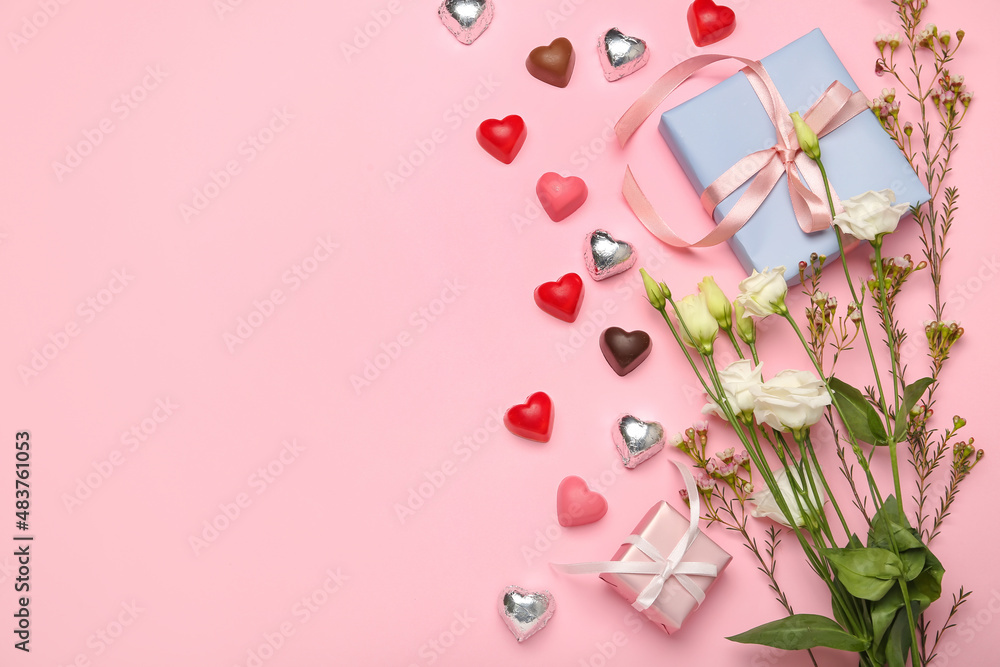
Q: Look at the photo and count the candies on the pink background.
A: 13